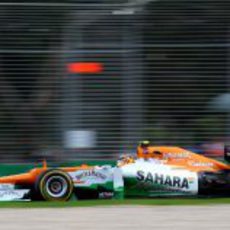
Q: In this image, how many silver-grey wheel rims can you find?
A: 1